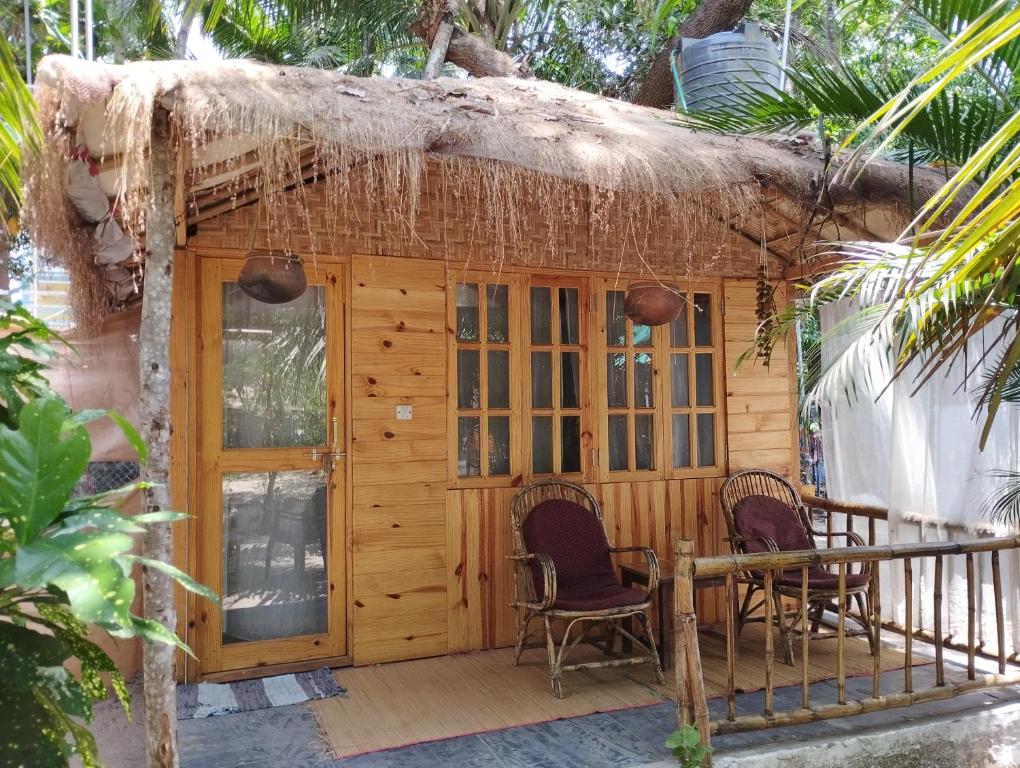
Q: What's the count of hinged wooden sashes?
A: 4